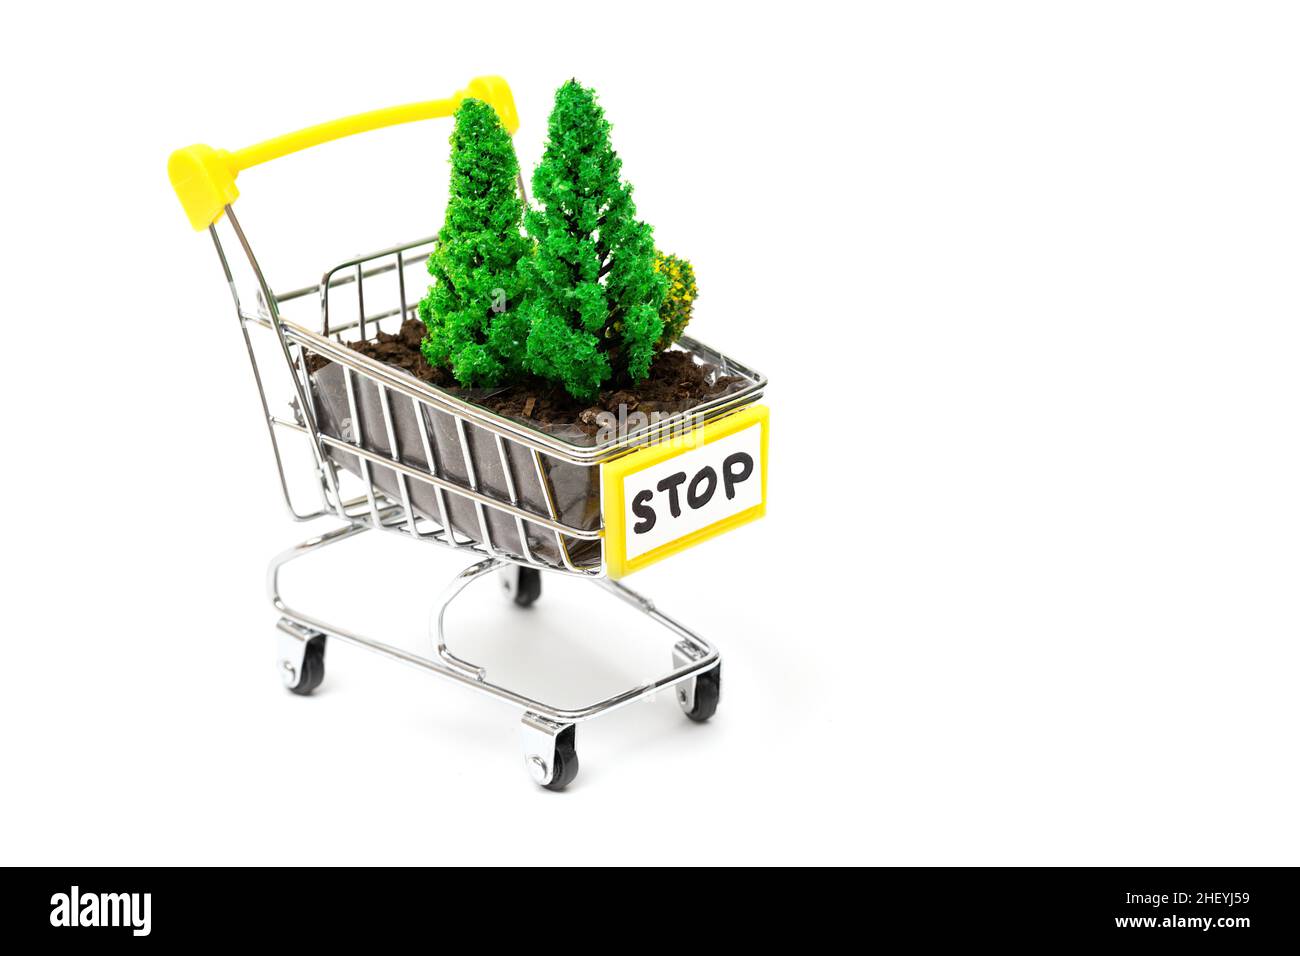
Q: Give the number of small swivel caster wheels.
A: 4